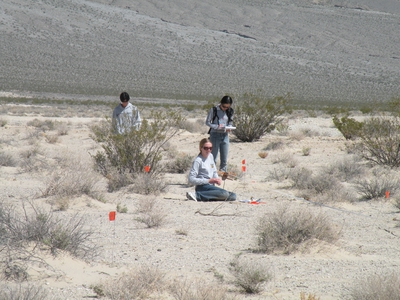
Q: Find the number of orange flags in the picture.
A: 5